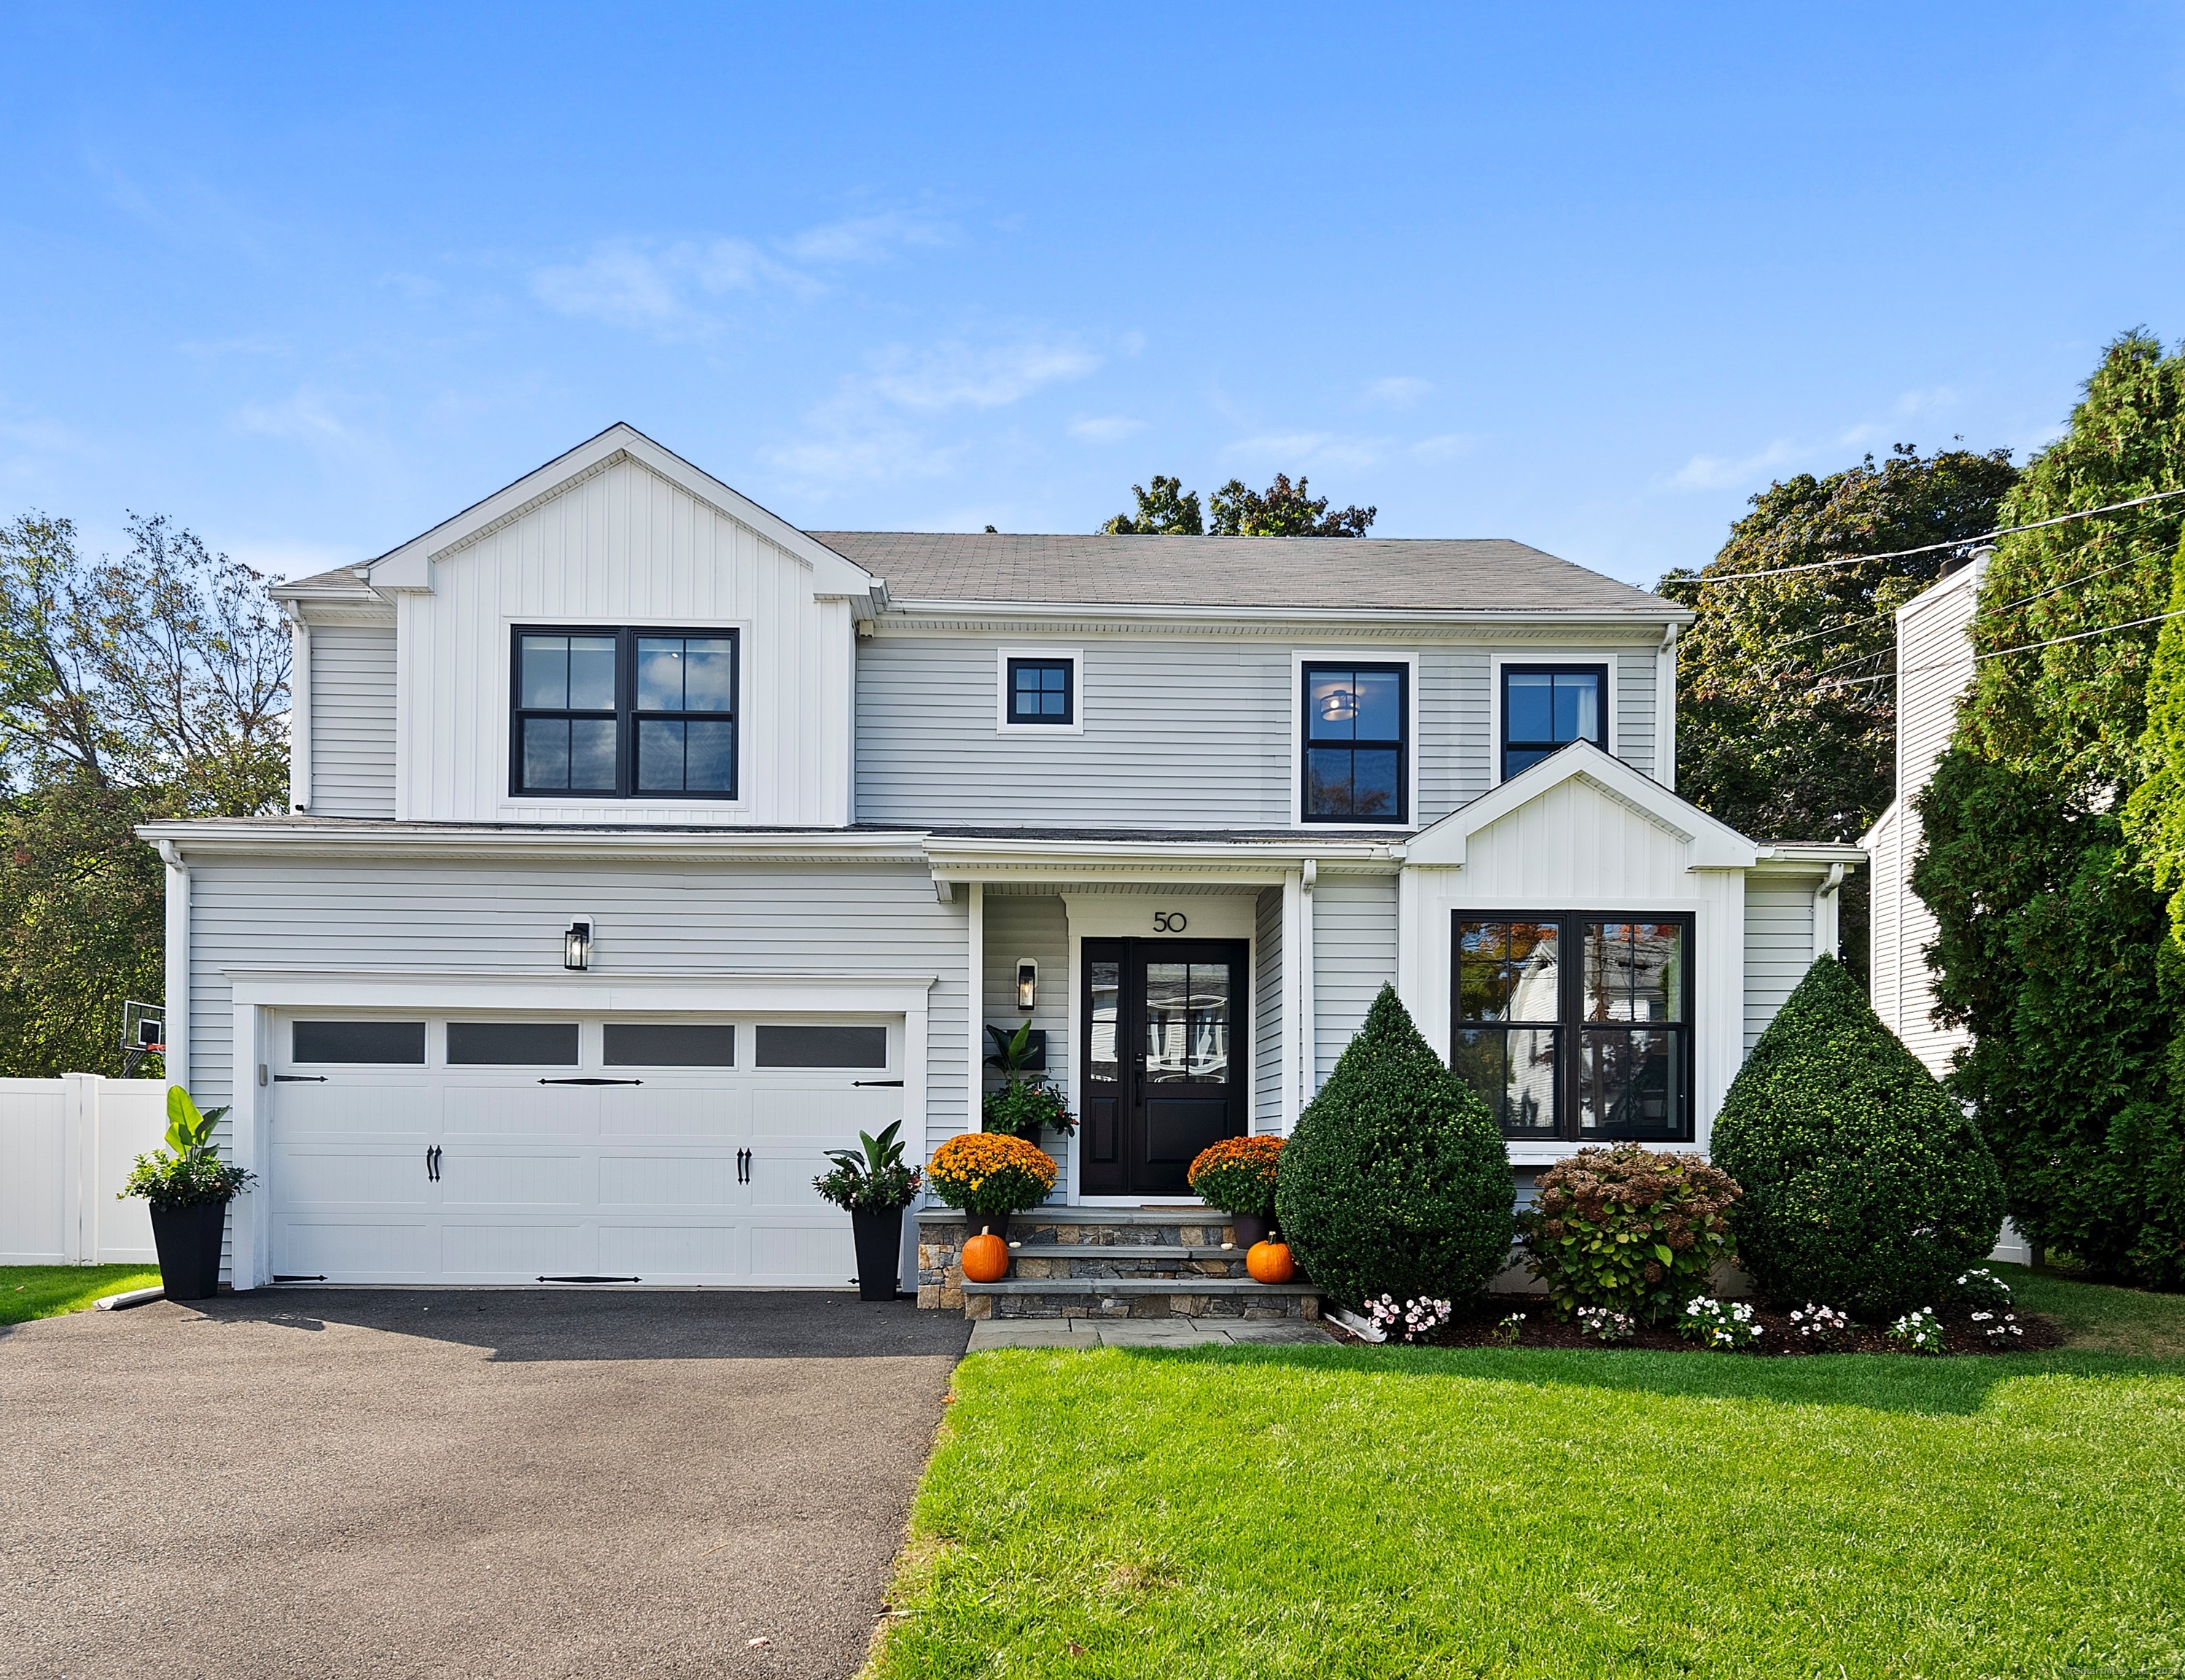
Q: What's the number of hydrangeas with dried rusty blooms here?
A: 1